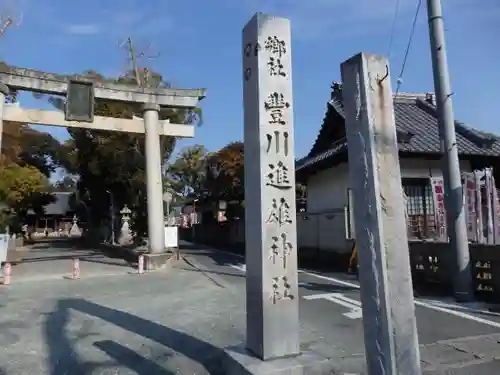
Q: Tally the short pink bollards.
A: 3